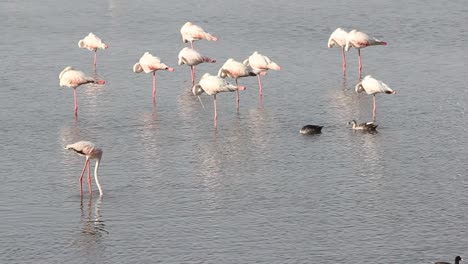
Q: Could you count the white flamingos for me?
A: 12